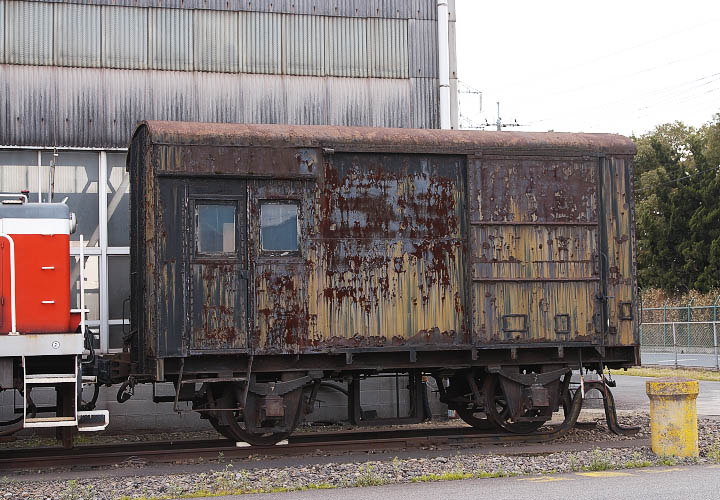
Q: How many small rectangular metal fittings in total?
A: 3